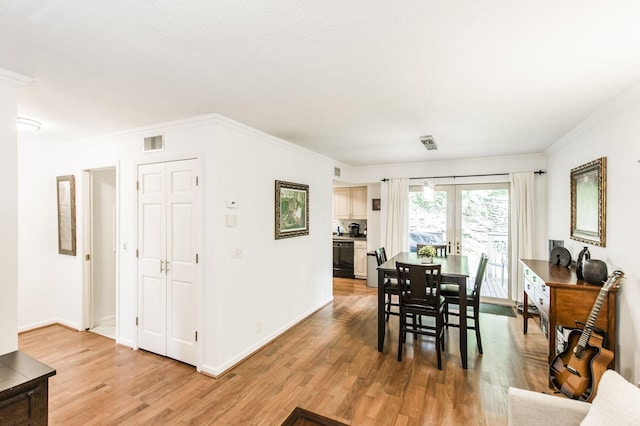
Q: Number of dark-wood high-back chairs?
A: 4